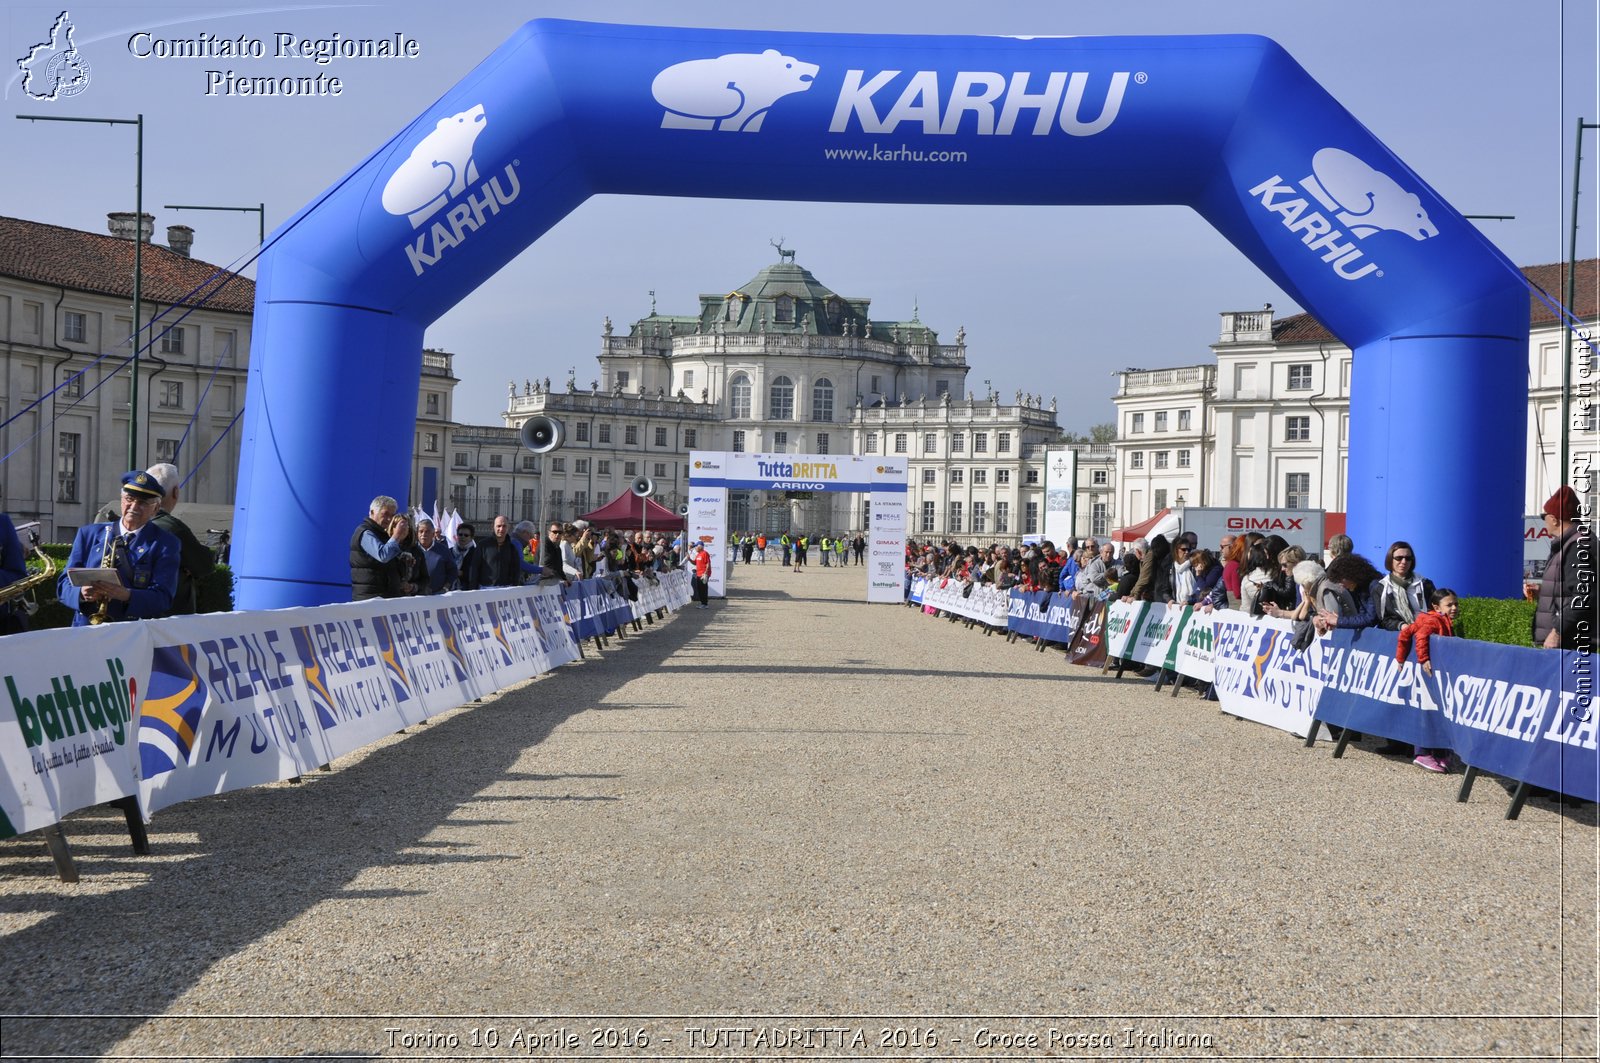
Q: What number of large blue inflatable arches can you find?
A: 1